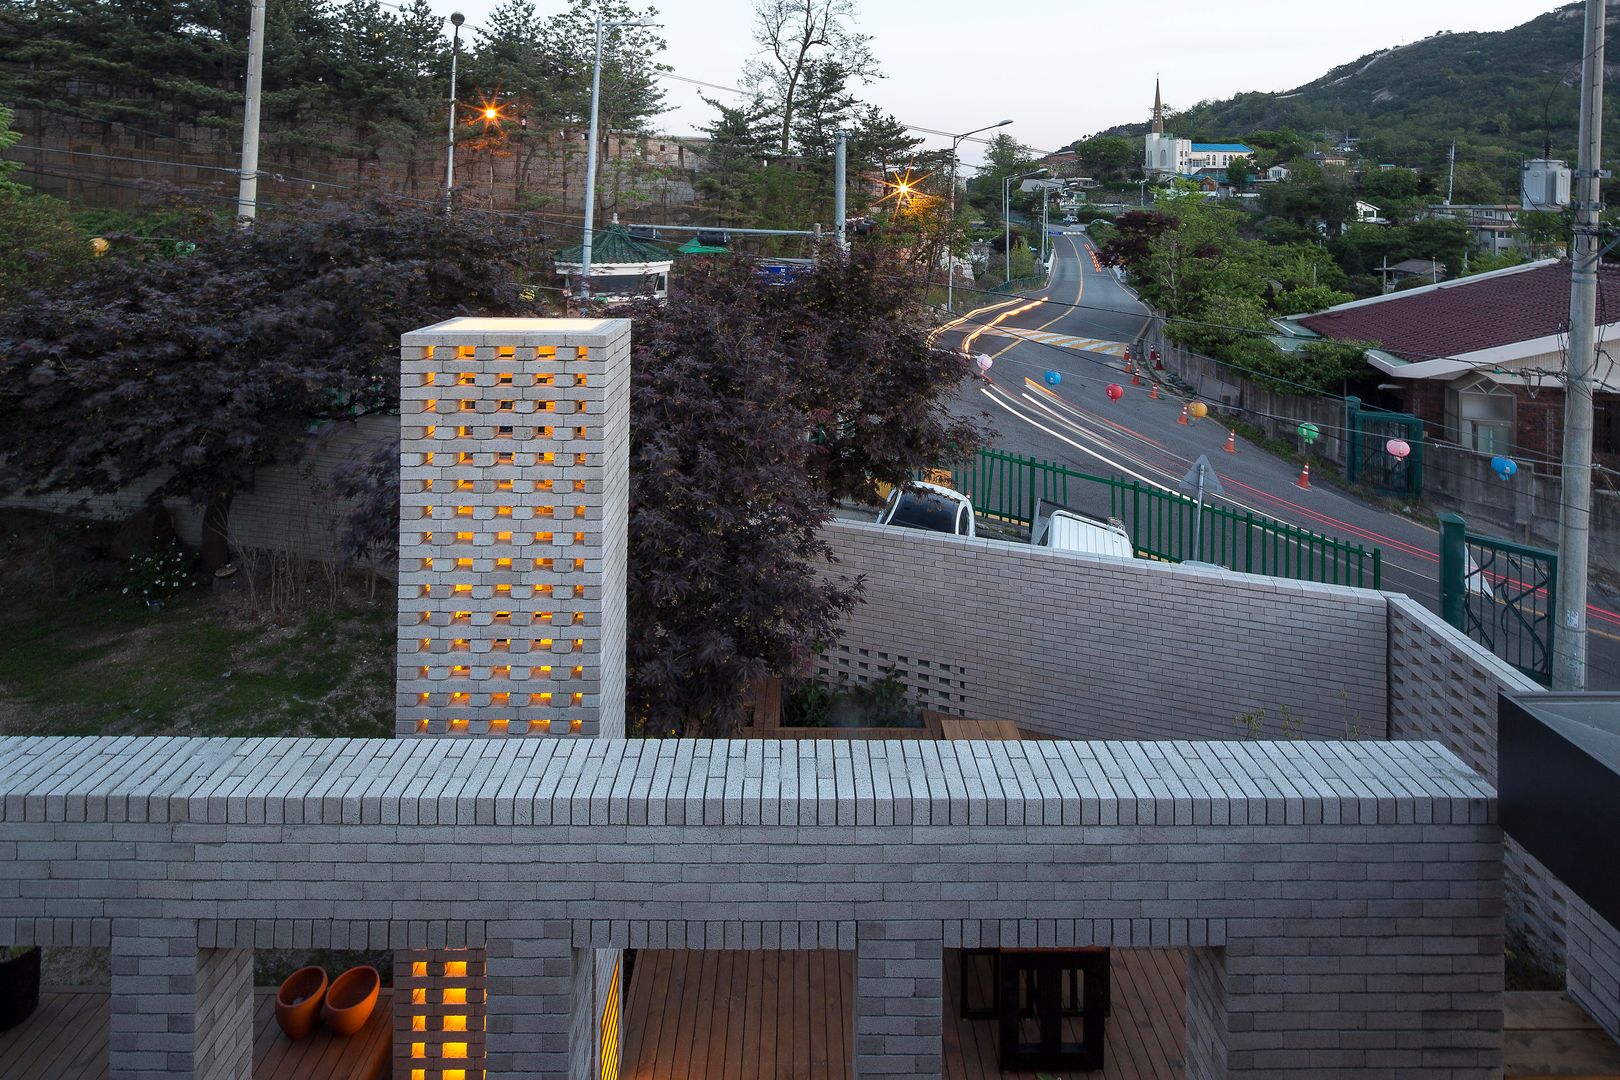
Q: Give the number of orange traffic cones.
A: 9